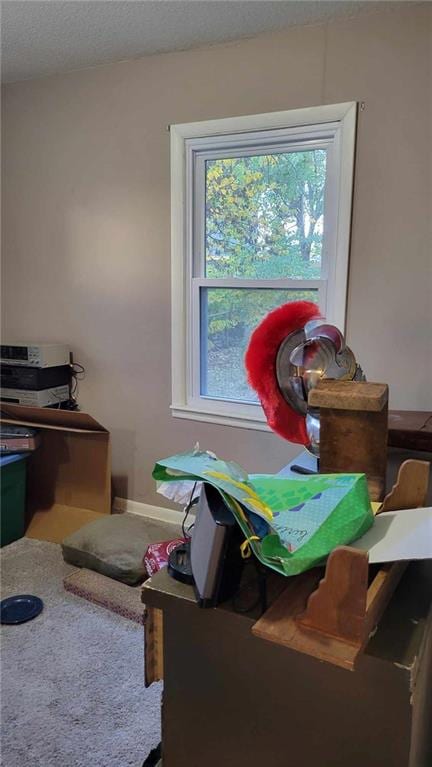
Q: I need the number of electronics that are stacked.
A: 3